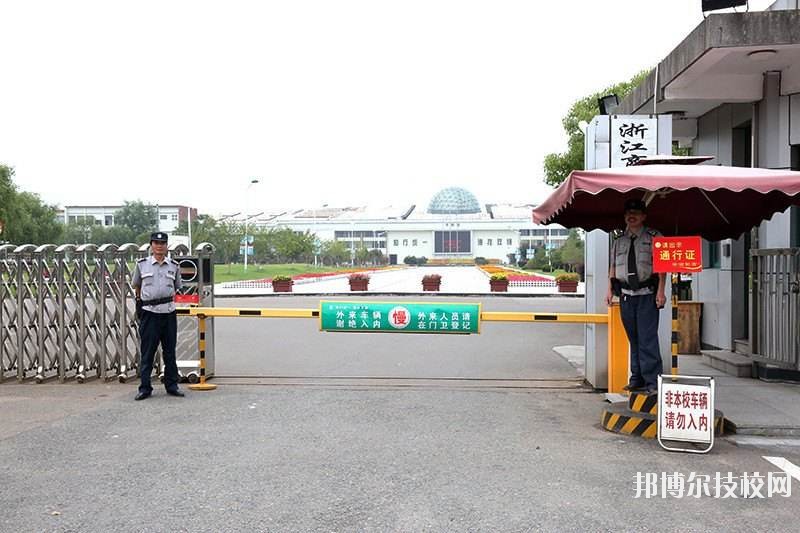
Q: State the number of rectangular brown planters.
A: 5